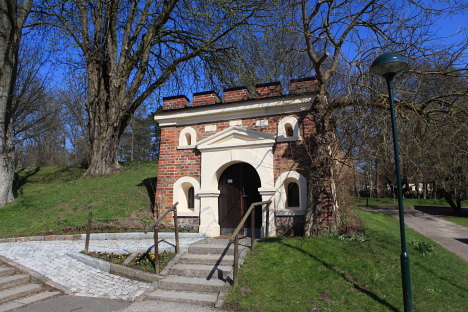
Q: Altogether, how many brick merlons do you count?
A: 5